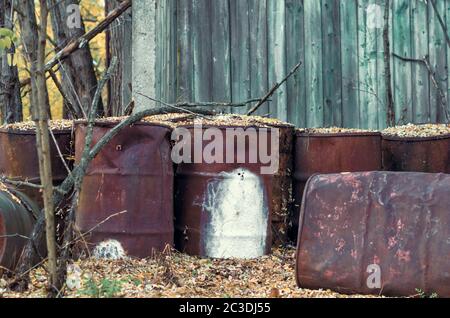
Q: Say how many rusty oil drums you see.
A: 7